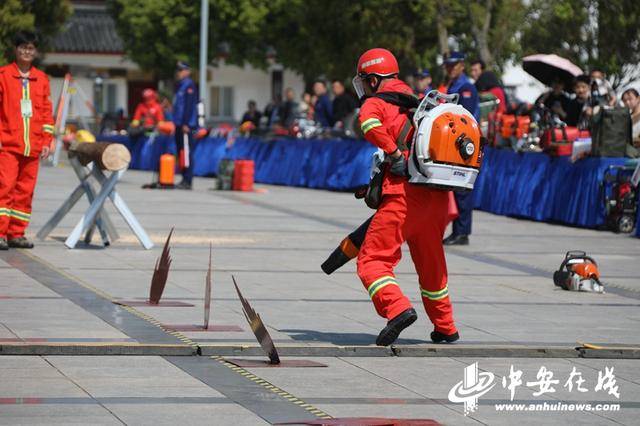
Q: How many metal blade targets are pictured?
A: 3